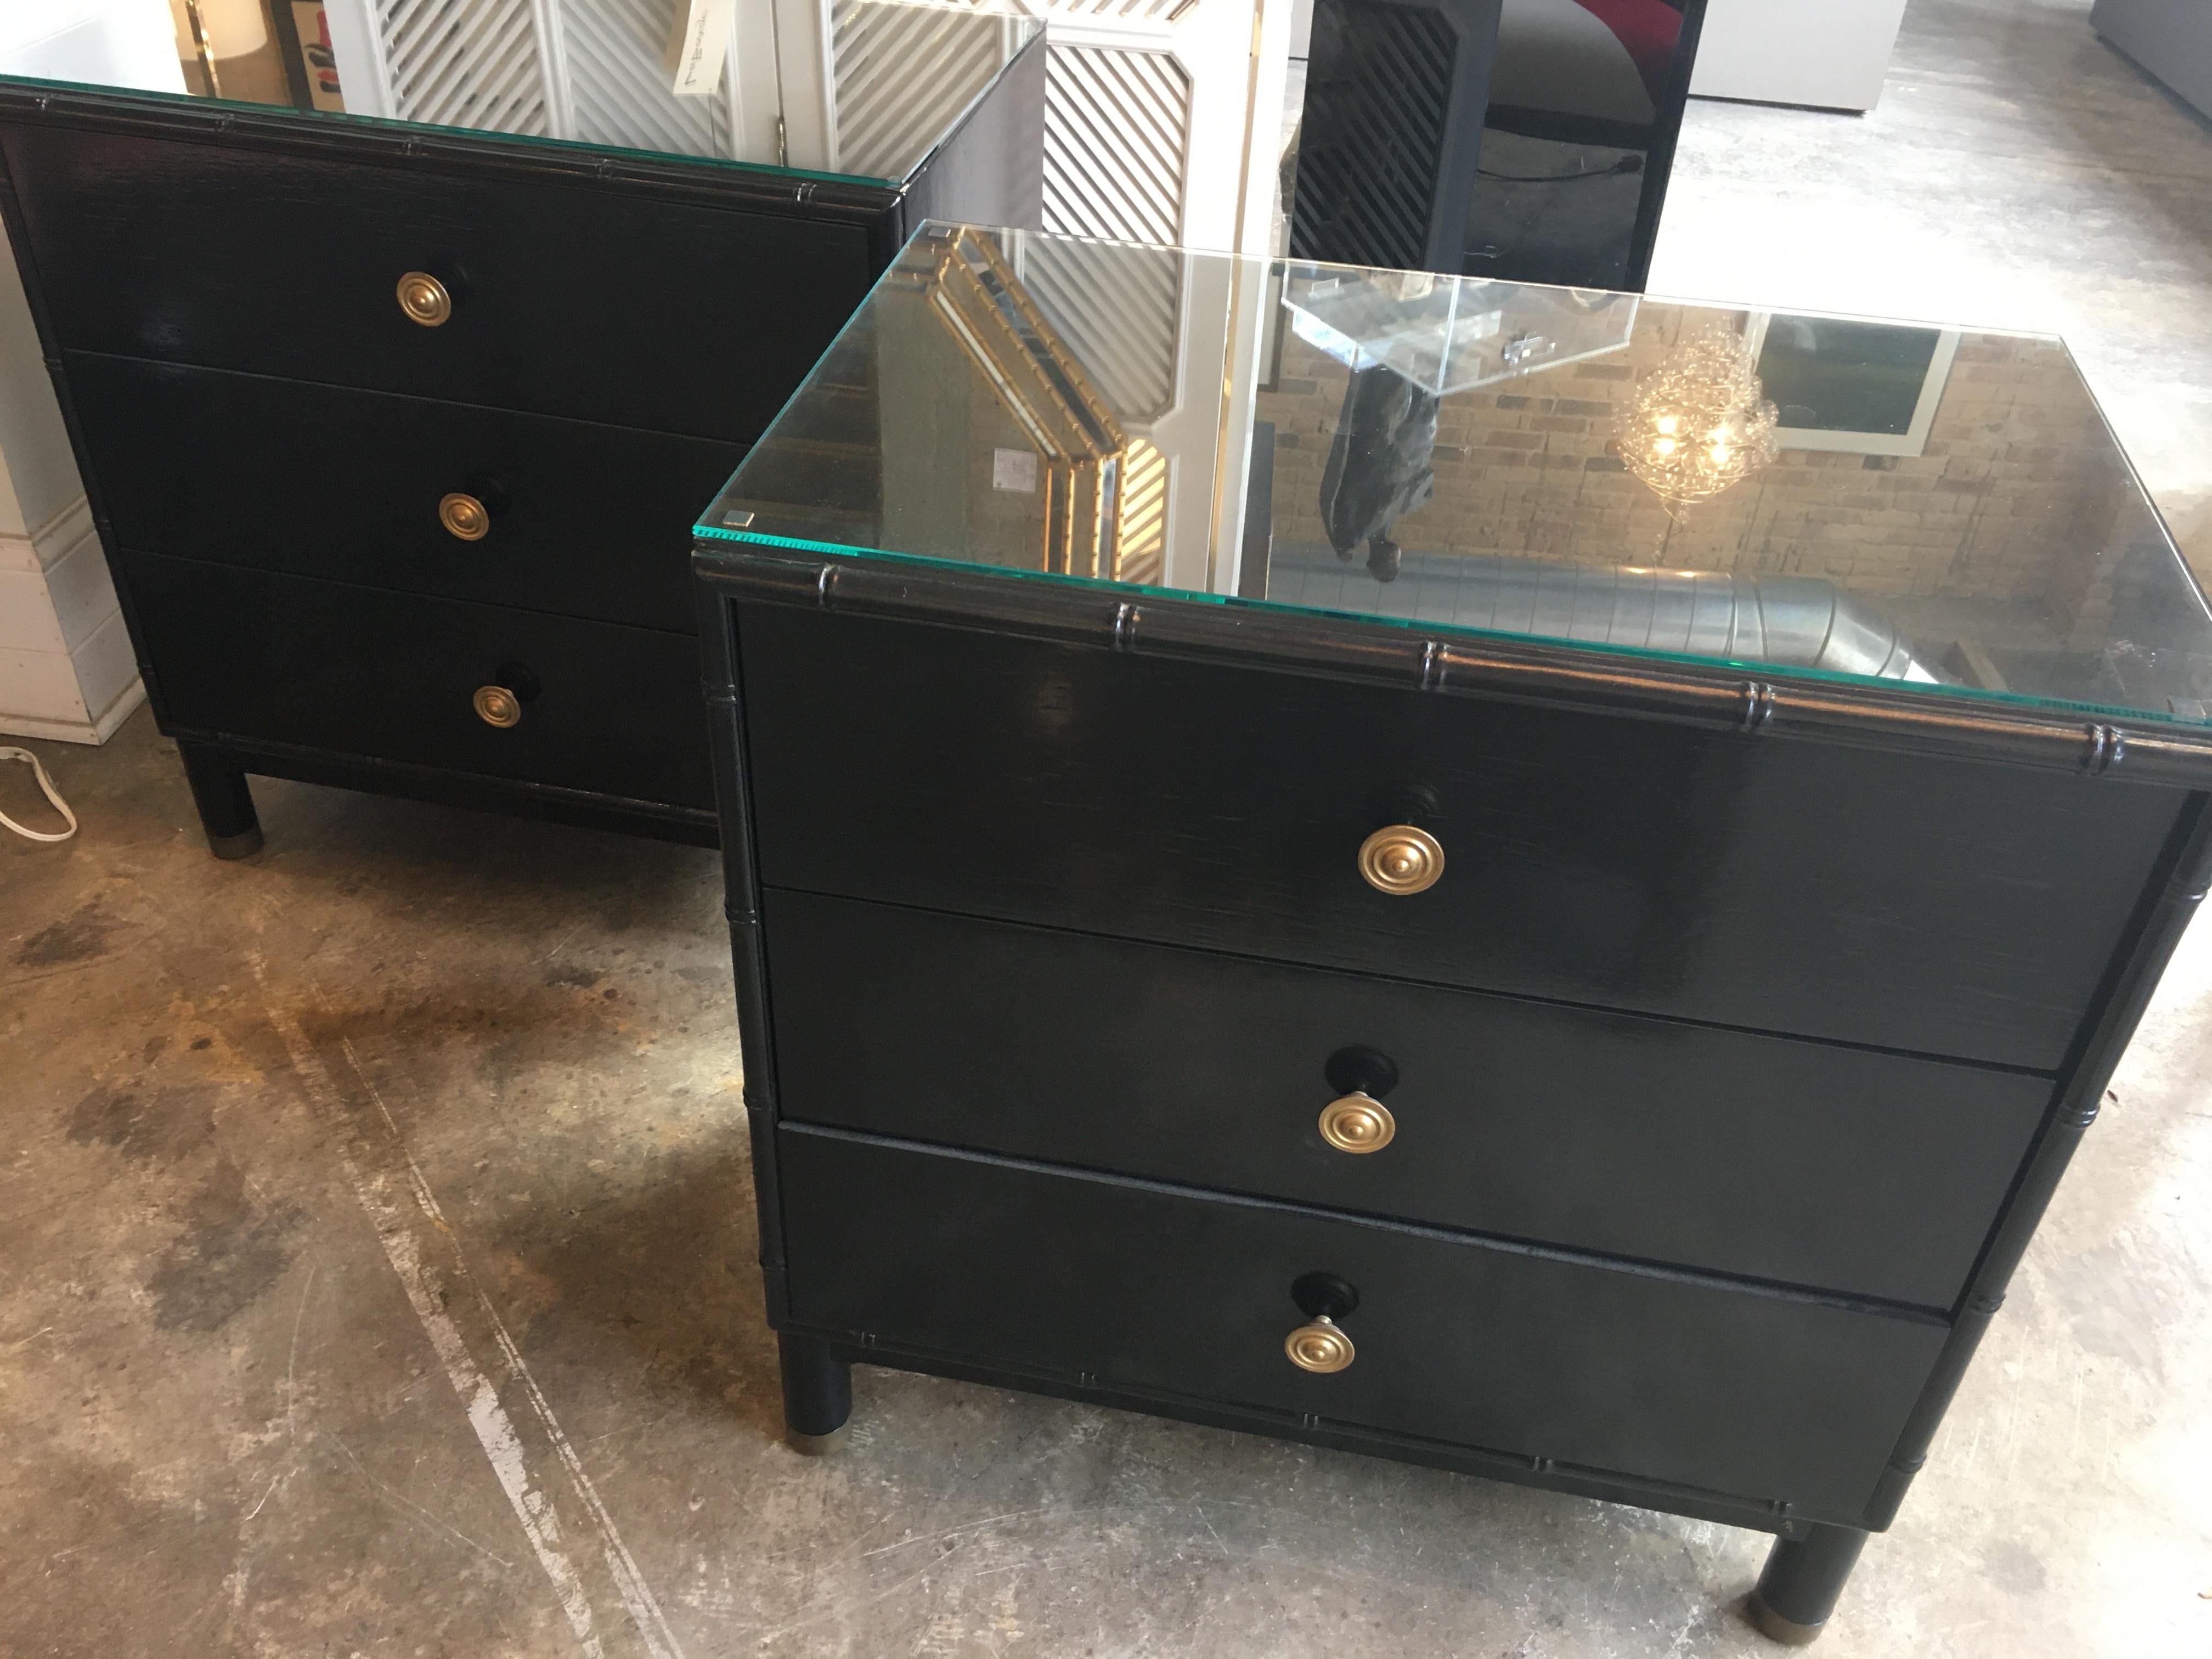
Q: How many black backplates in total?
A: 6